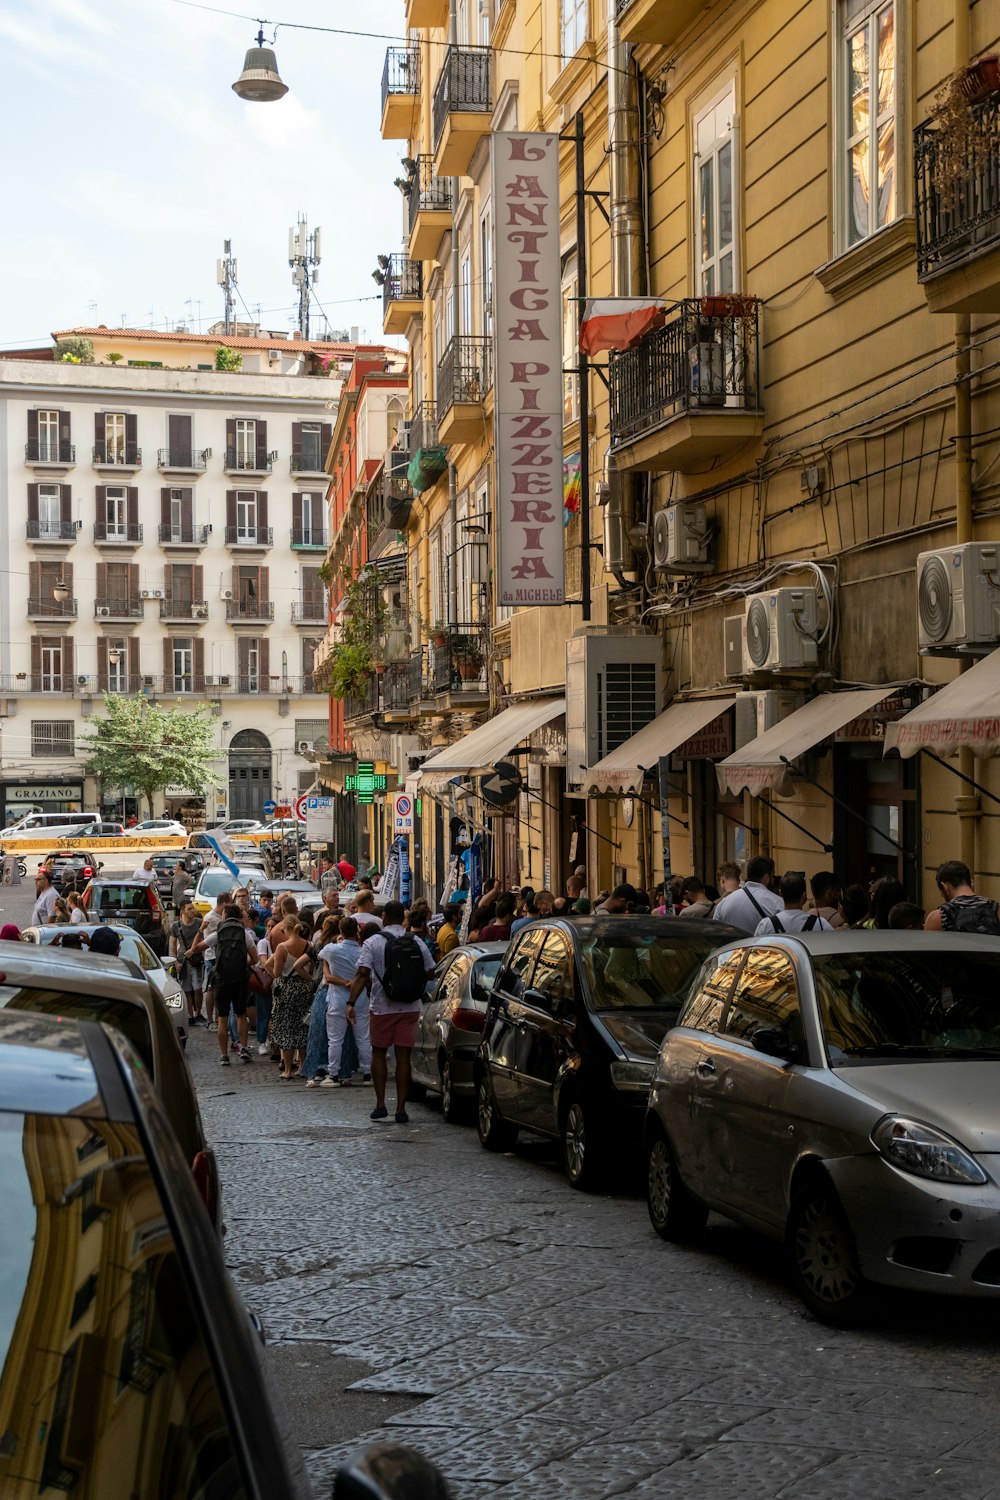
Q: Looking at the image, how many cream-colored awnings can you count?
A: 4